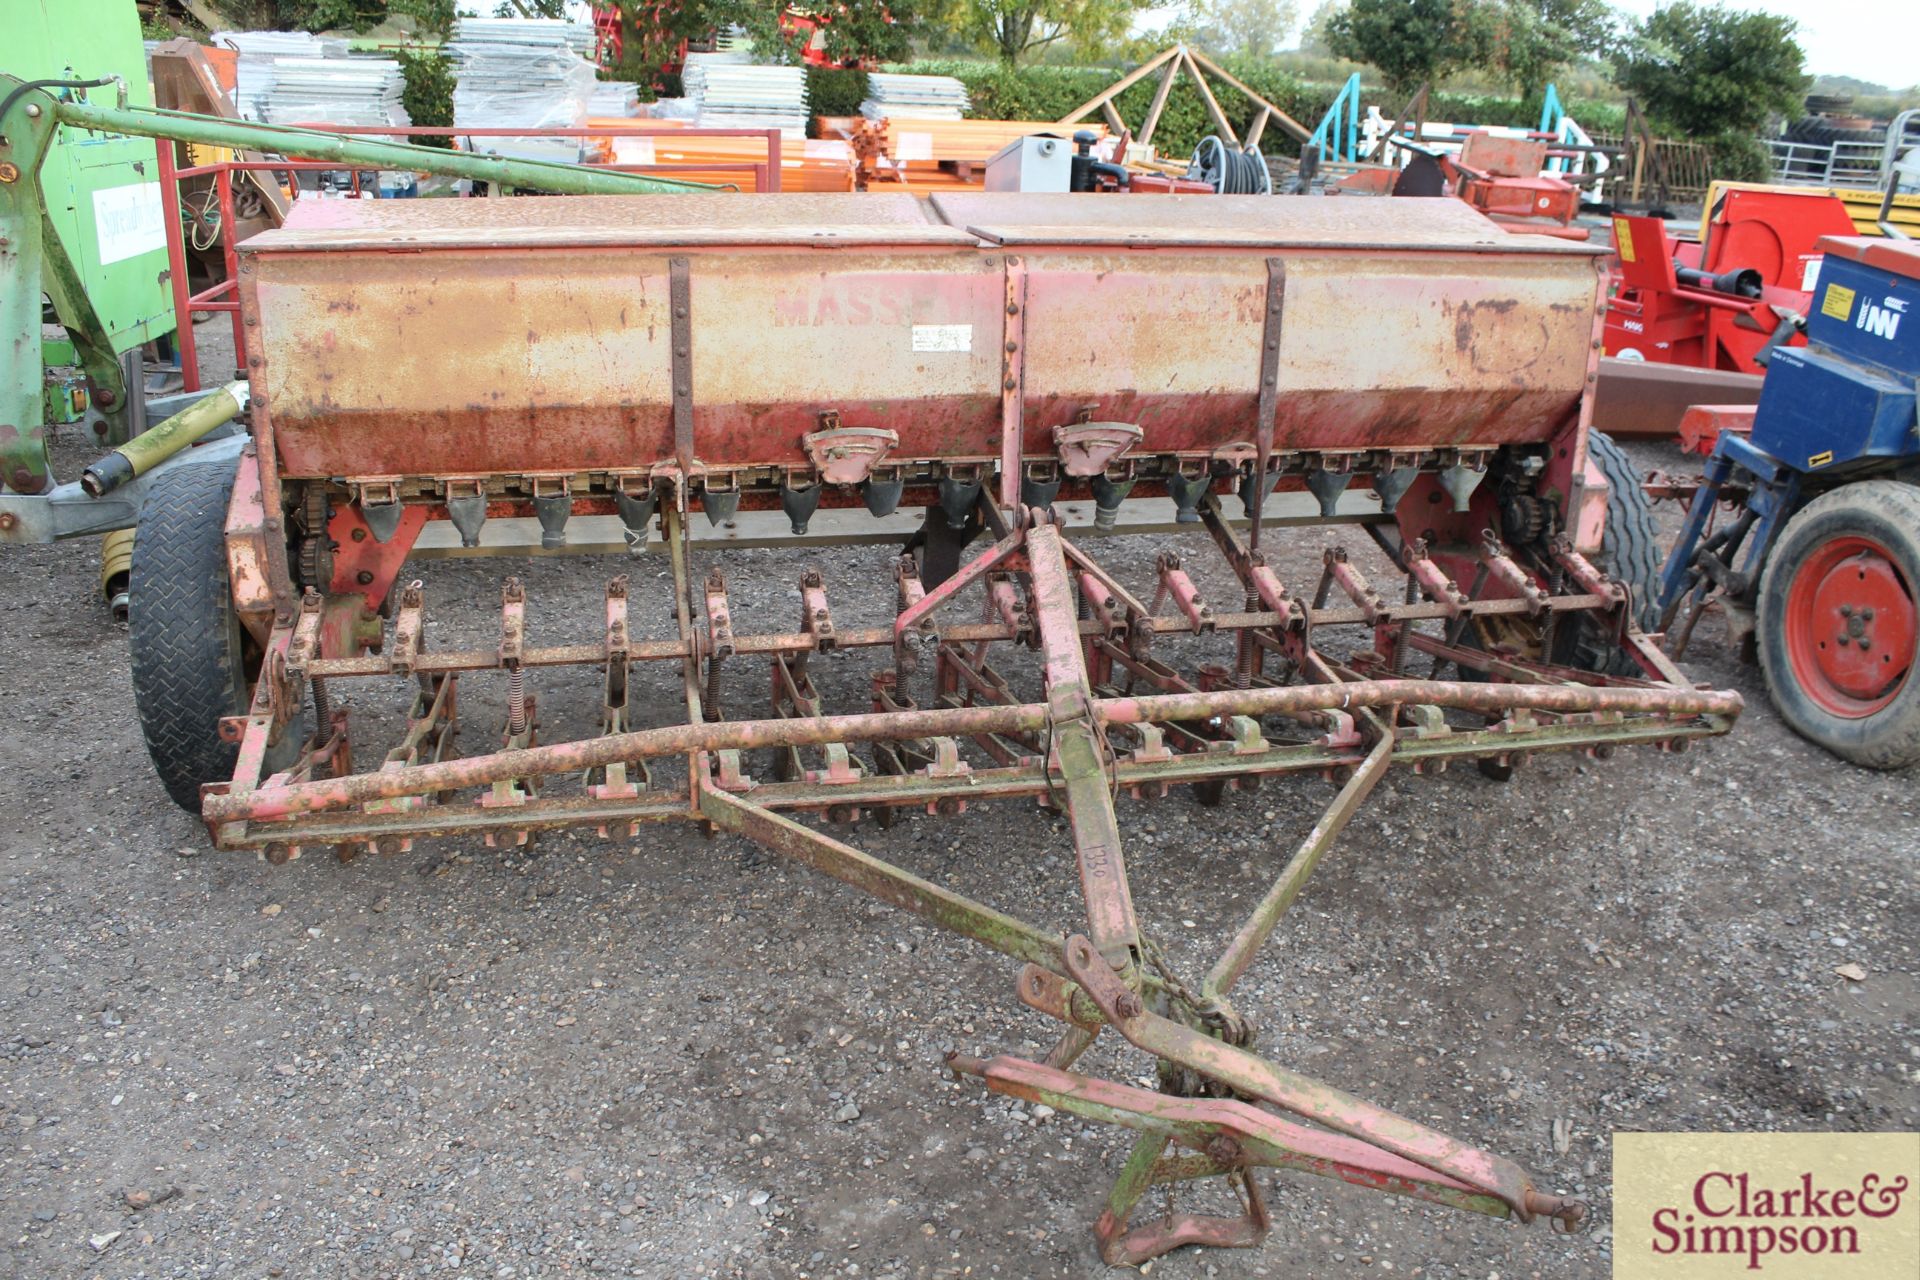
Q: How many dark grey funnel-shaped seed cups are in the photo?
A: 15